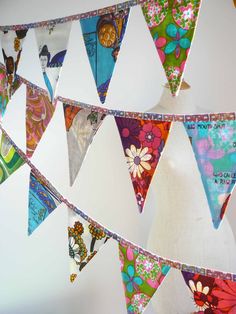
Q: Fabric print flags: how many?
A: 14